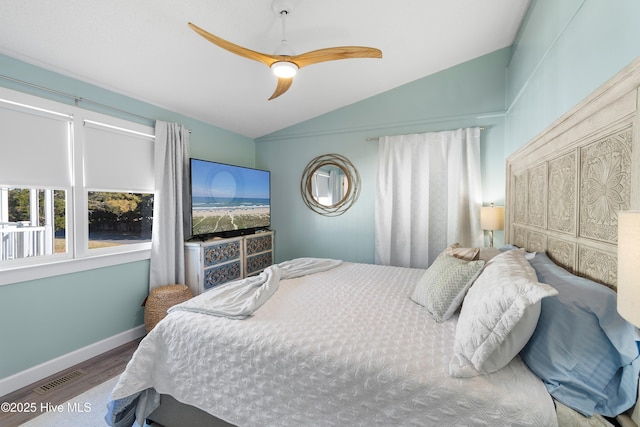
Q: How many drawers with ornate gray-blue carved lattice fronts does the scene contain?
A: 4